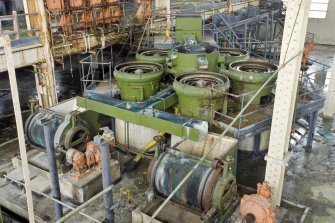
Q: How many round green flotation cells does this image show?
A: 5